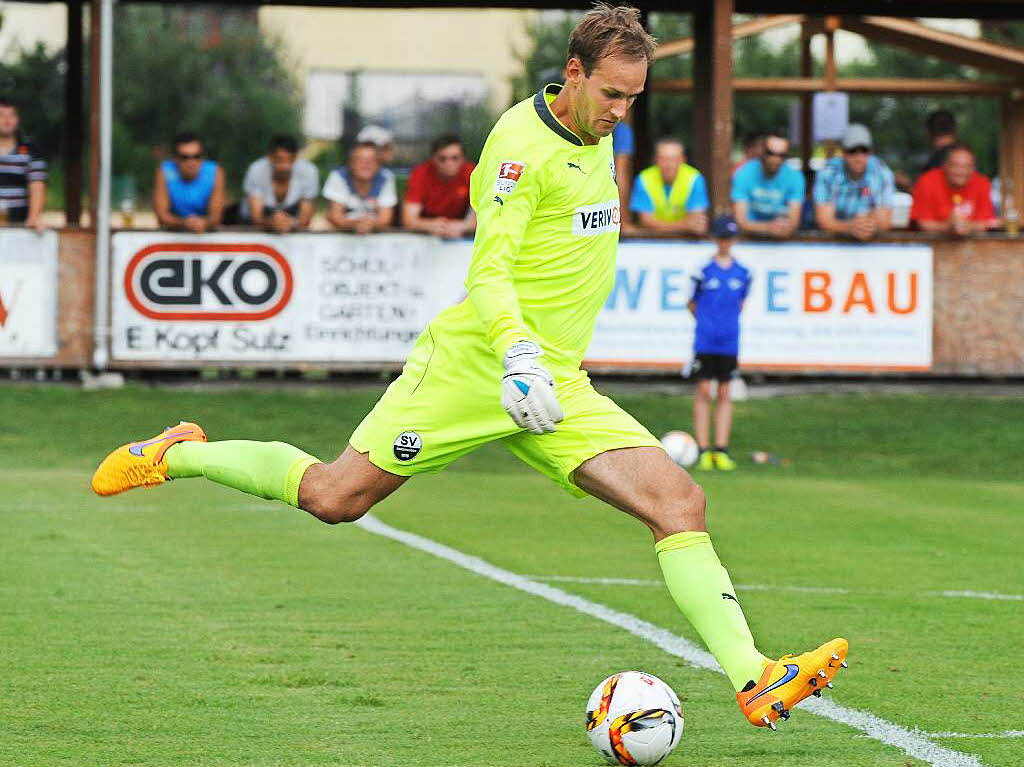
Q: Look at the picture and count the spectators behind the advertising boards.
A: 13